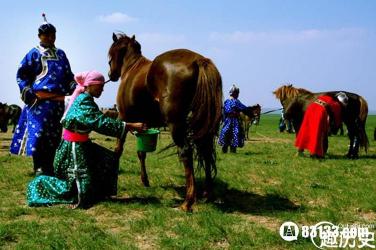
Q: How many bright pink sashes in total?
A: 1